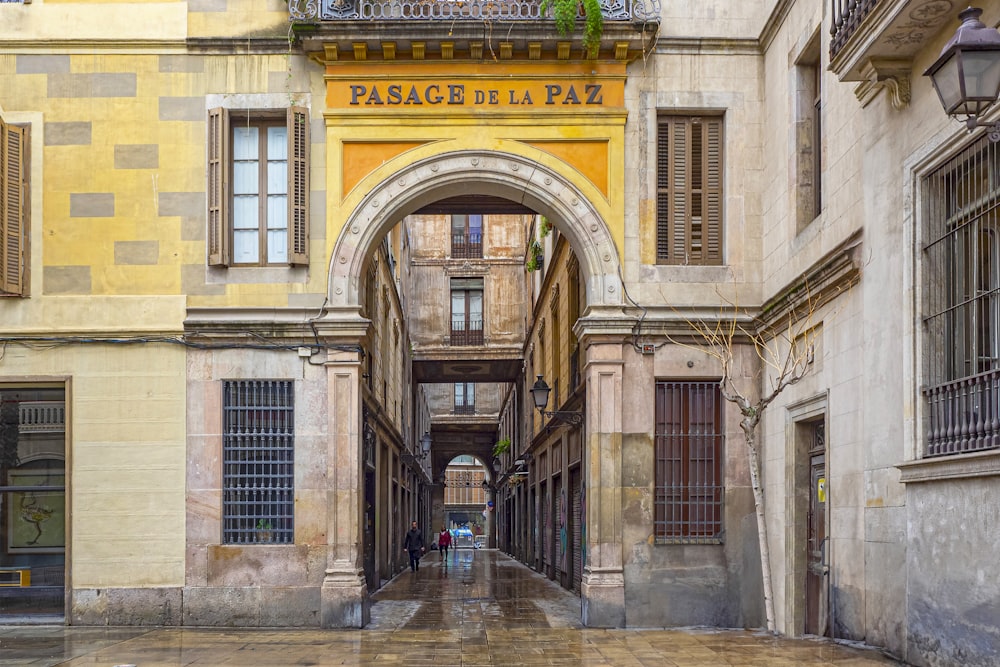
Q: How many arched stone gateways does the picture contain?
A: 2